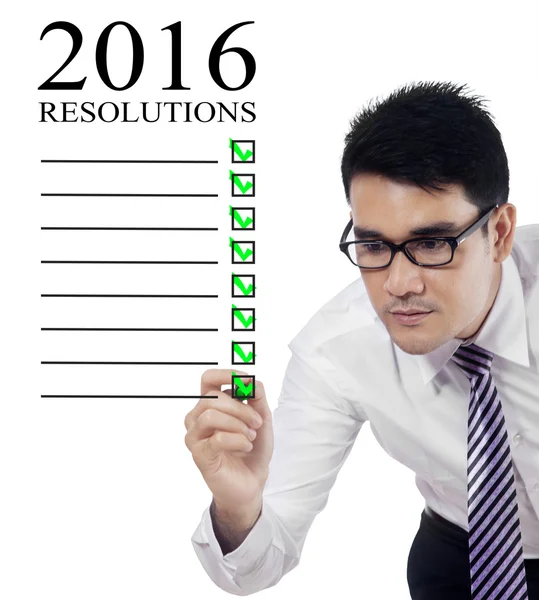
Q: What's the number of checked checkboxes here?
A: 8